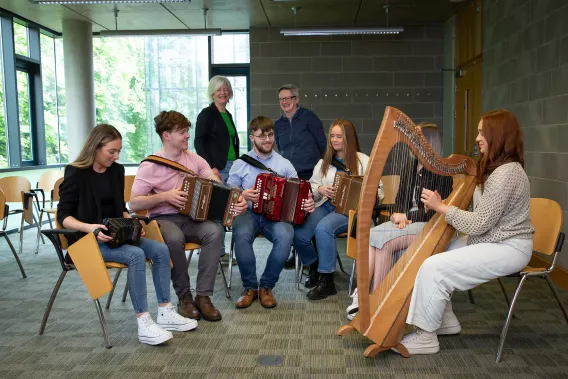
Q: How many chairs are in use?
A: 6